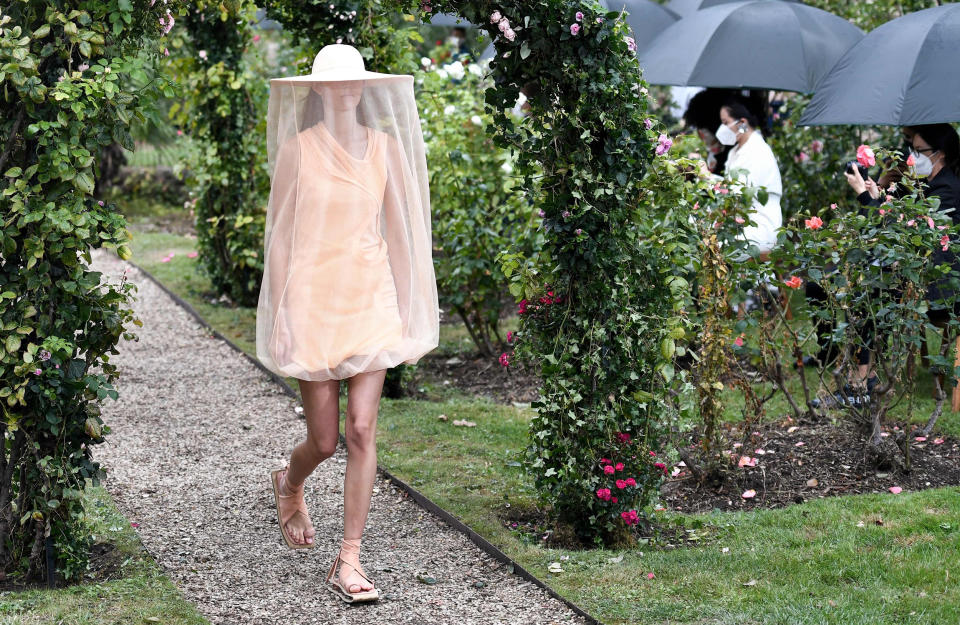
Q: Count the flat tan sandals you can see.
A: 2